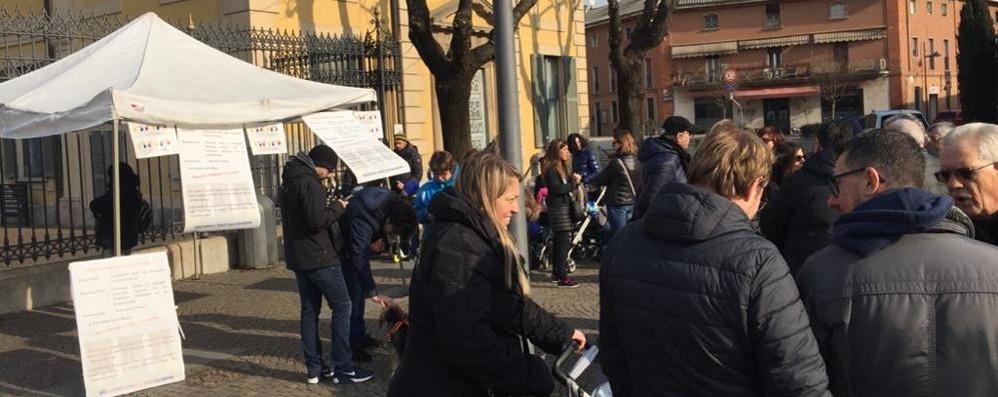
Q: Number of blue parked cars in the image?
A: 1